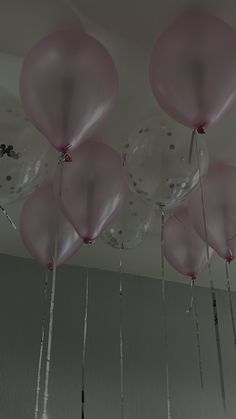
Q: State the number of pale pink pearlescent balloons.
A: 6